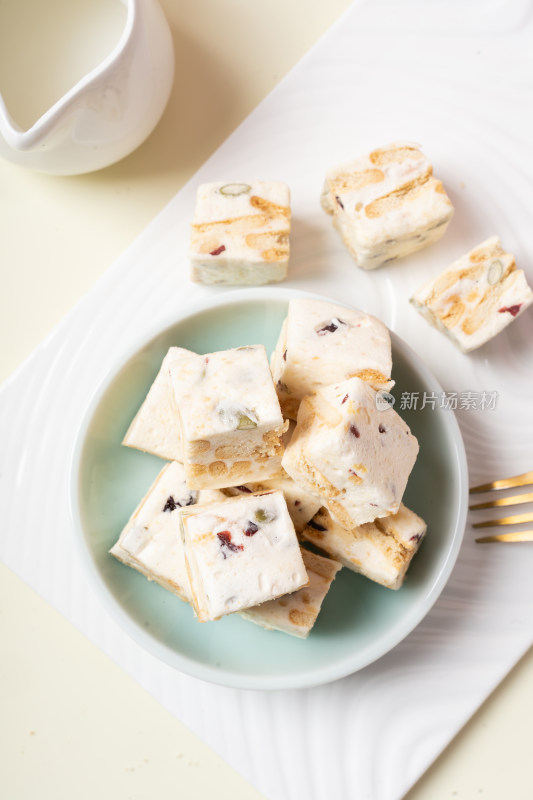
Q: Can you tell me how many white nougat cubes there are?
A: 12